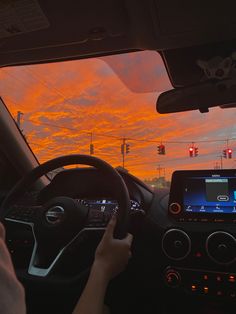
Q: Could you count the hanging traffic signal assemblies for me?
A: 5